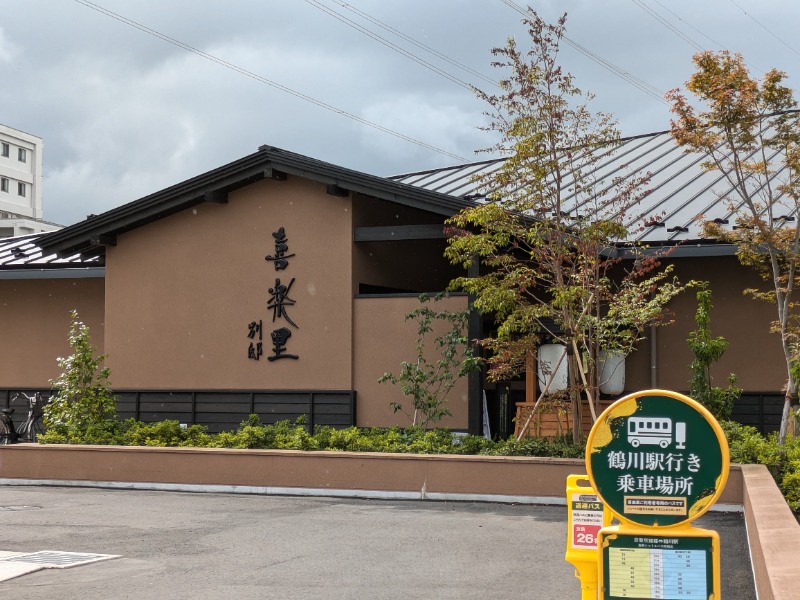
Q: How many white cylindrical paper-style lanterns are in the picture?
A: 2